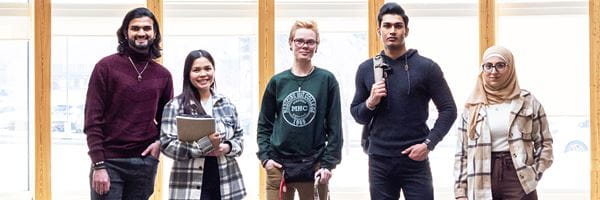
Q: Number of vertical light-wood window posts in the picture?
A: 6